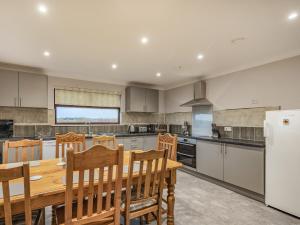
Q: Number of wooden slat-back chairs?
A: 7